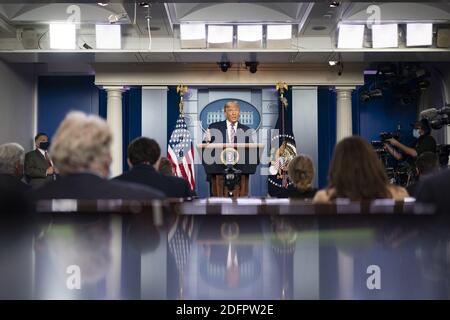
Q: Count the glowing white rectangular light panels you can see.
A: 9